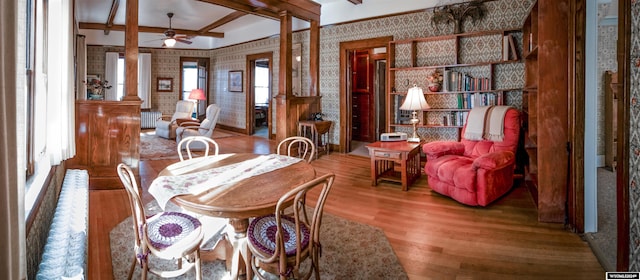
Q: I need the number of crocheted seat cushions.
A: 2